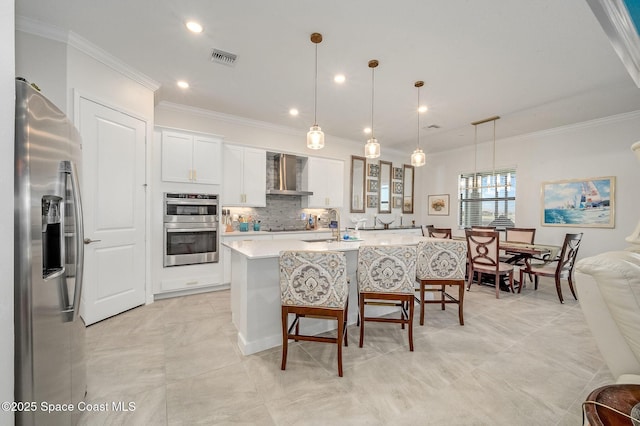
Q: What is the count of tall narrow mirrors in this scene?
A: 3